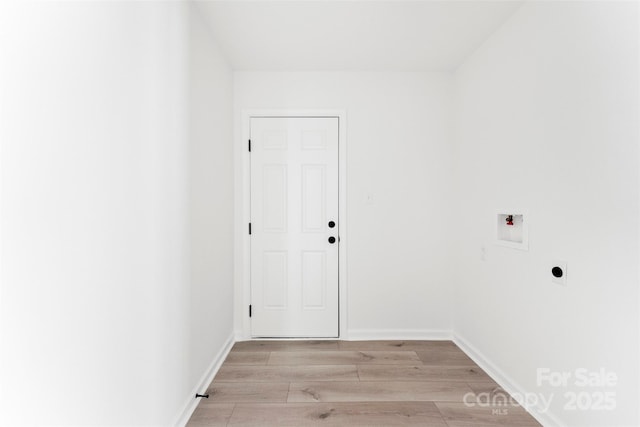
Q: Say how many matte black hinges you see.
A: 3